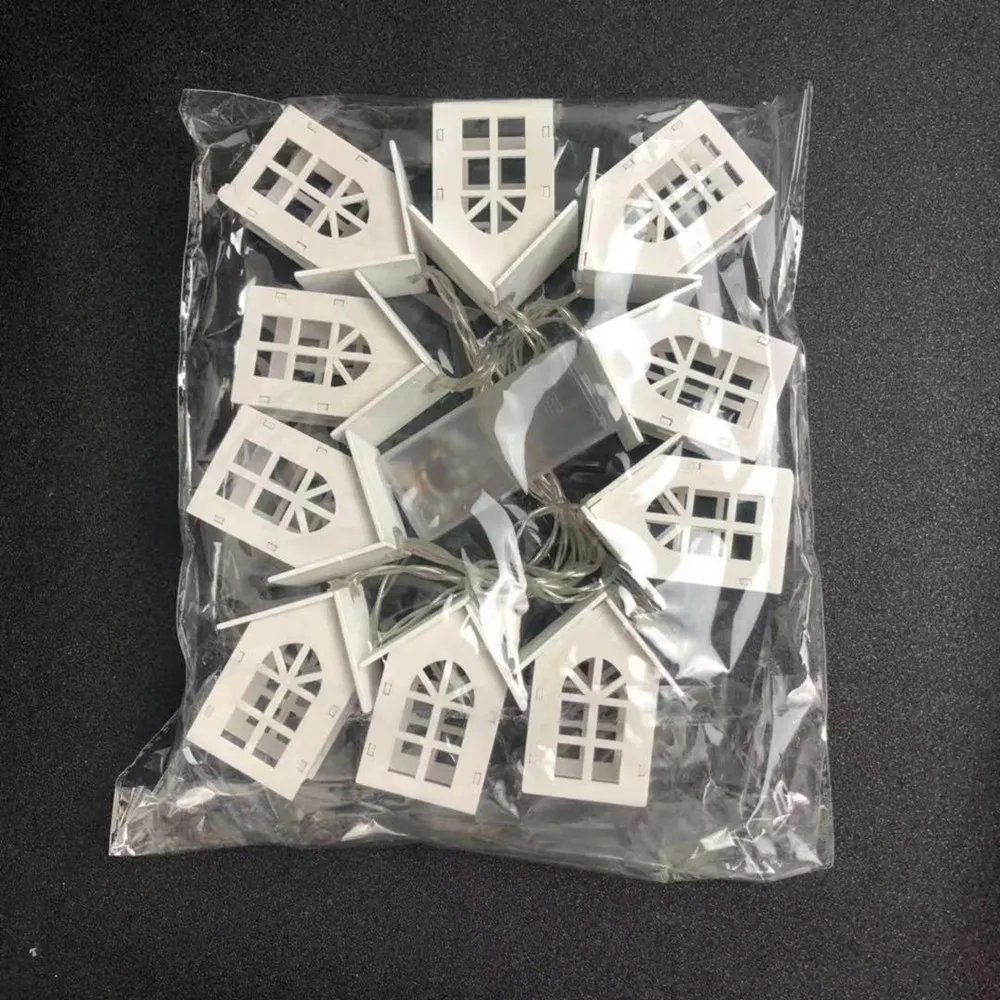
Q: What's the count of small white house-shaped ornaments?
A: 10